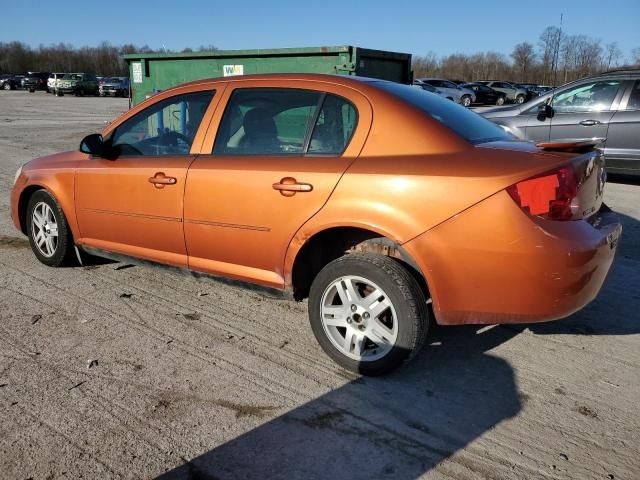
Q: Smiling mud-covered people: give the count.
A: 0